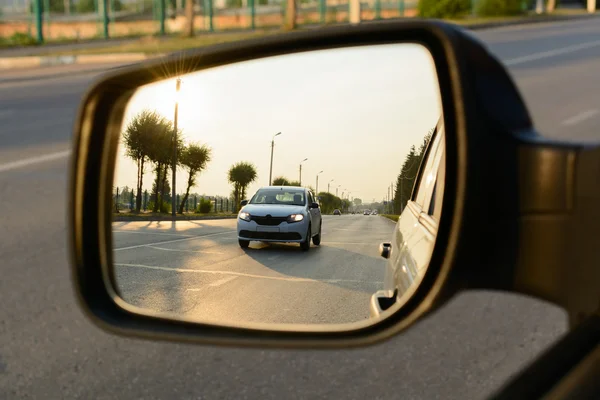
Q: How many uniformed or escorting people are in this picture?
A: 0